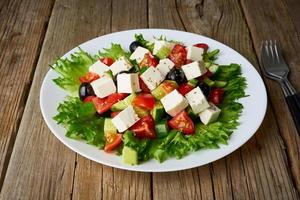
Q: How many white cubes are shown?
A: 14